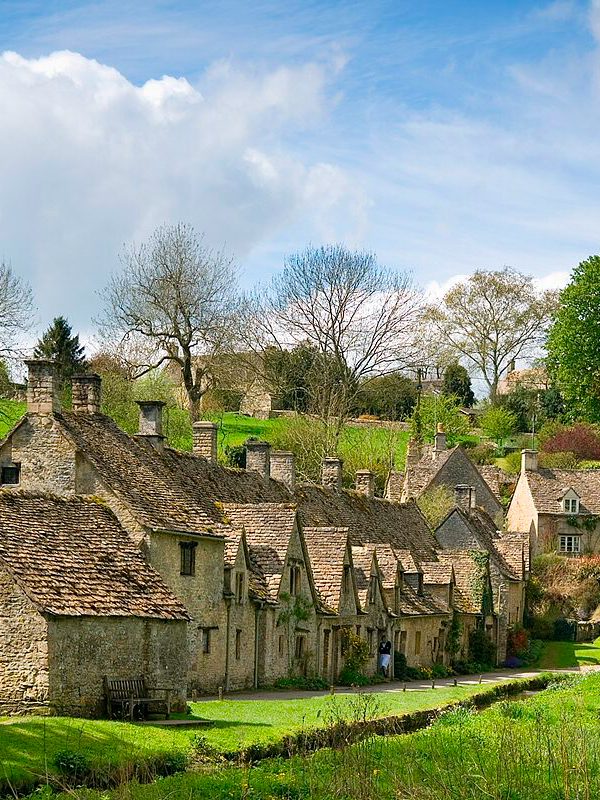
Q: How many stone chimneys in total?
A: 11